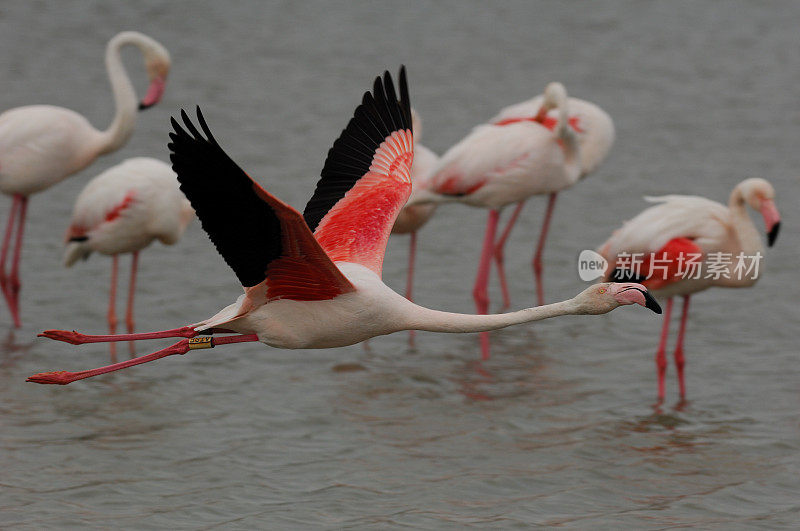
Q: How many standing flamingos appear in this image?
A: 6